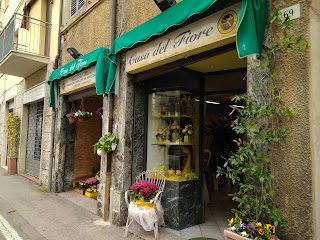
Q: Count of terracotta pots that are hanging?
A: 2